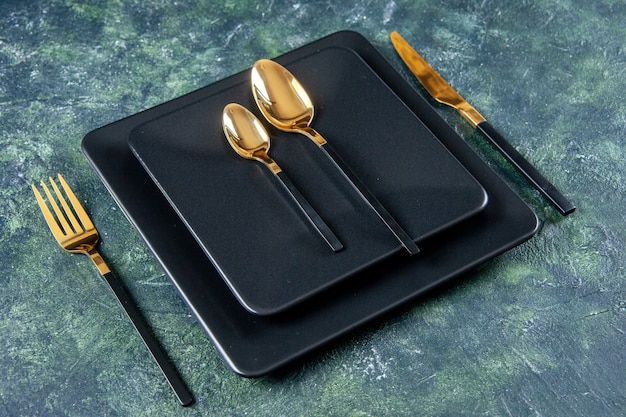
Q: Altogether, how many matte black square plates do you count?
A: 2